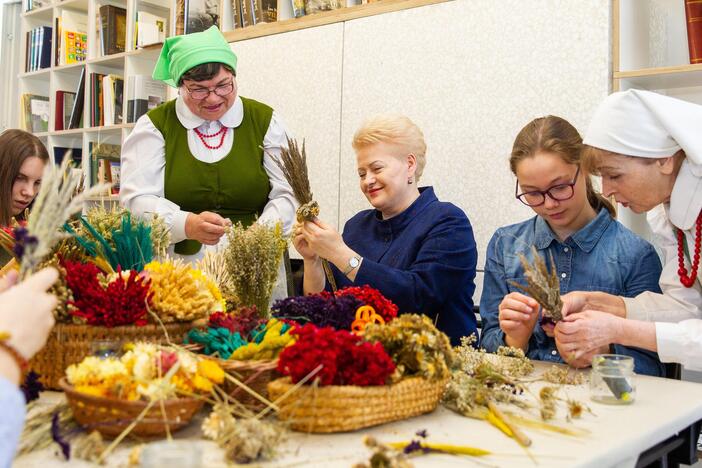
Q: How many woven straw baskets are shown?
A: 4